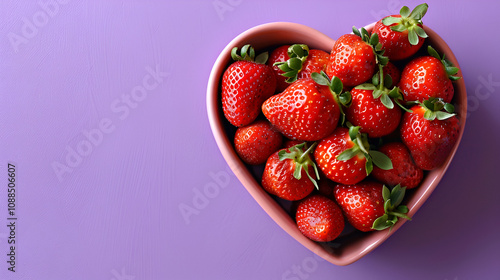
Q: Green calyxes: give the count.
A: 11